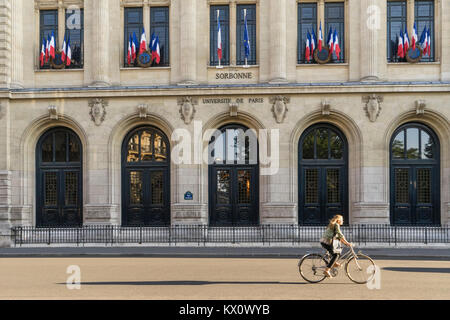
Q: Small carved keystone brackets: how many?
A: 5